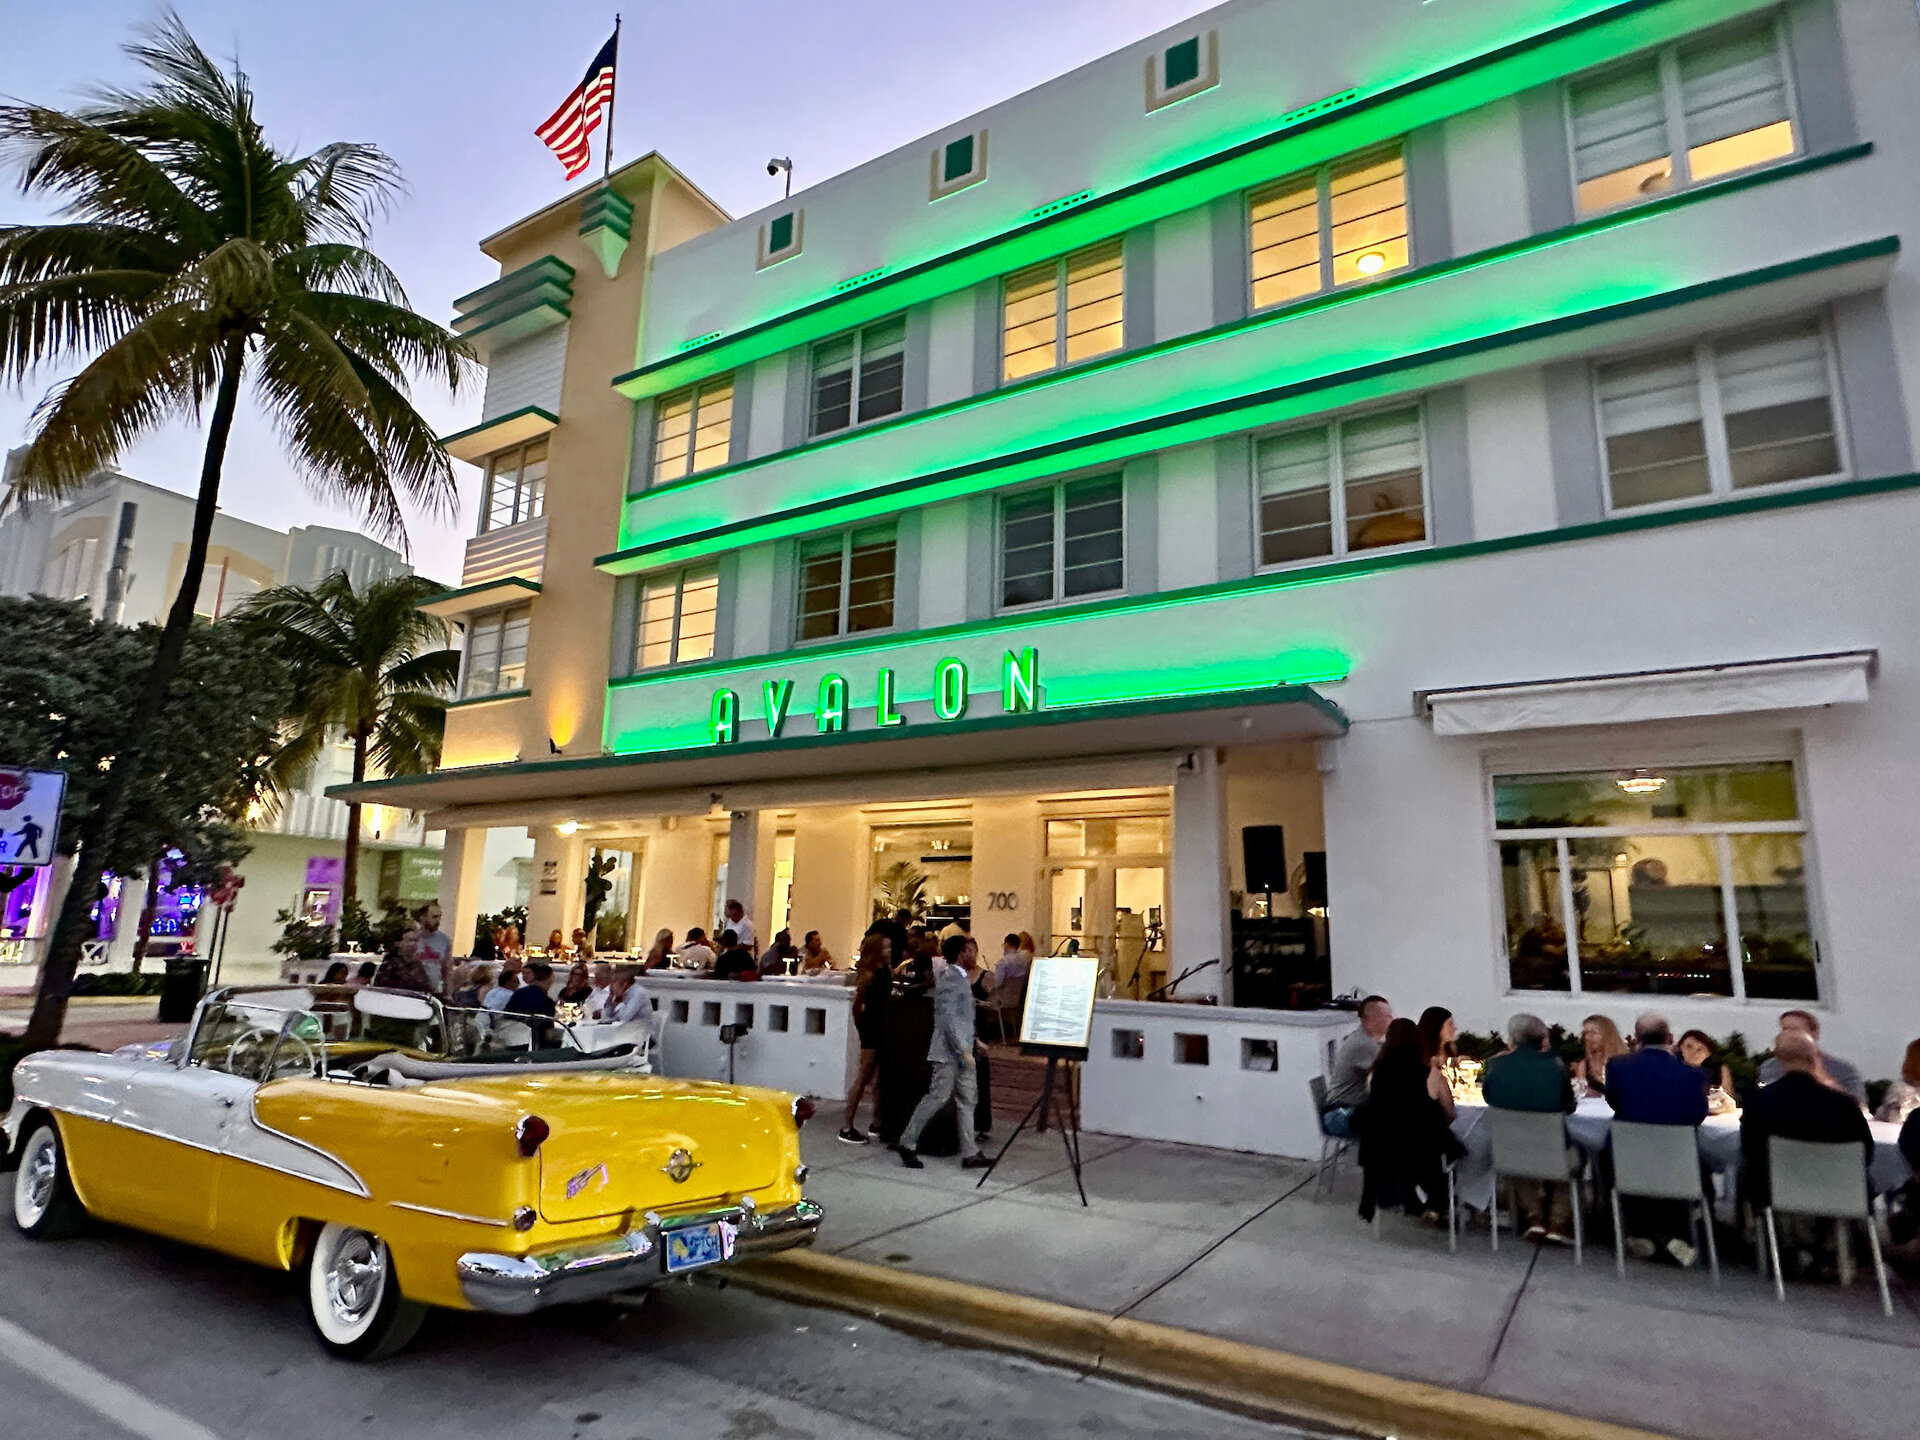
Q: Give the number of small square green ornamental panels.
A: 3